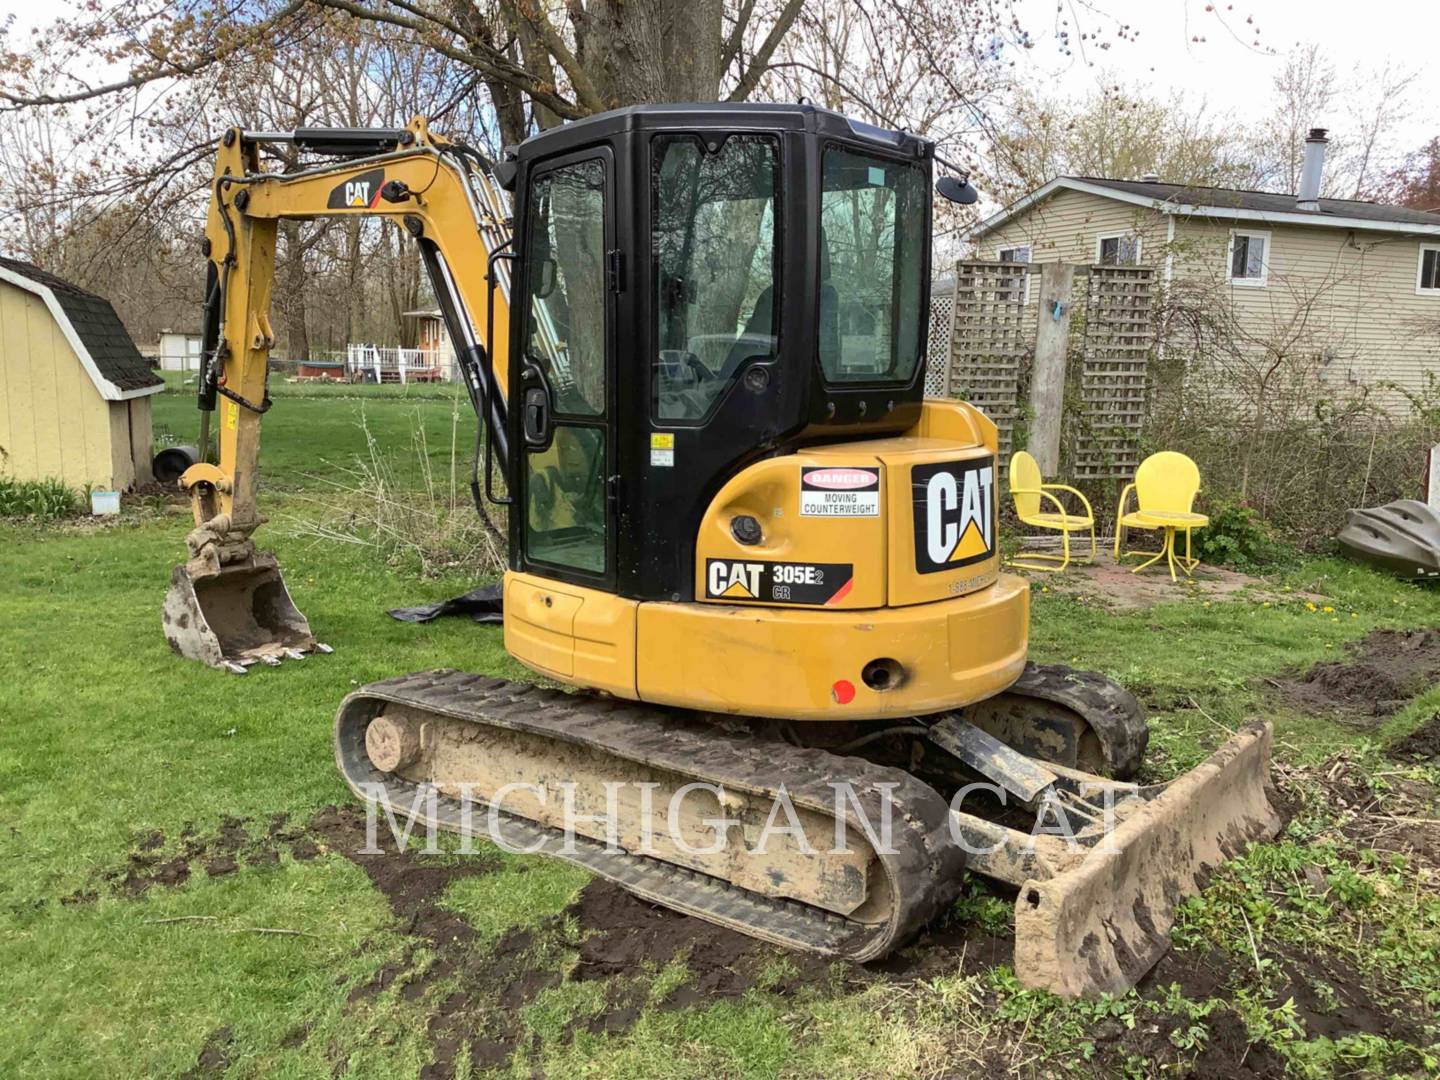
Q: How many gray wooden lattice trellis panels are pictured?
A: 2